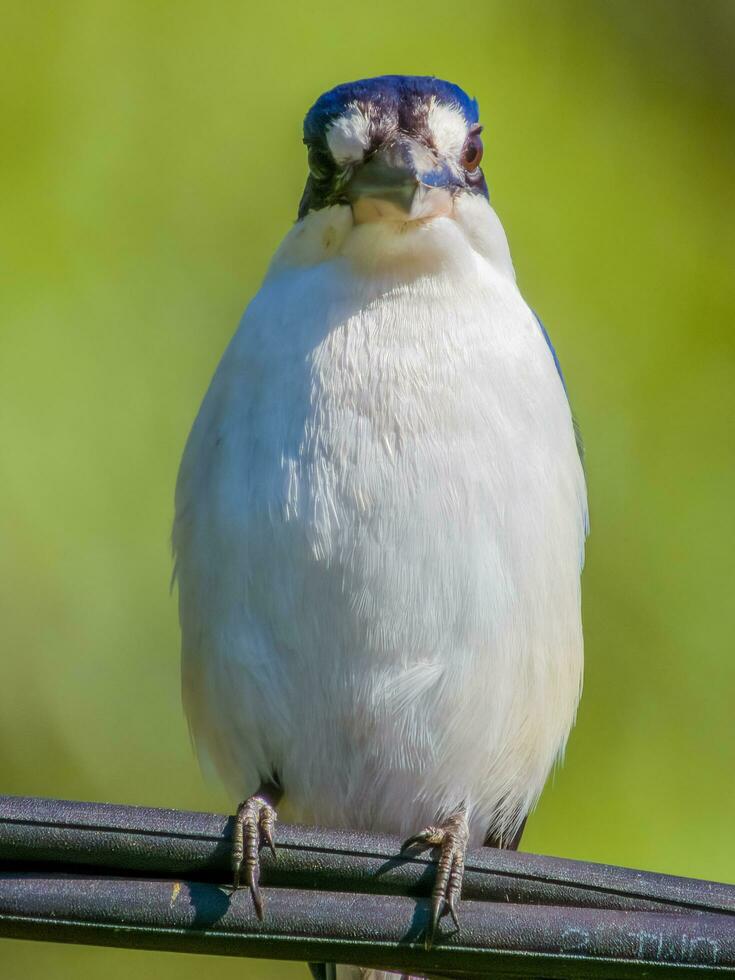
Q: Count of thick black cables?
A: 2